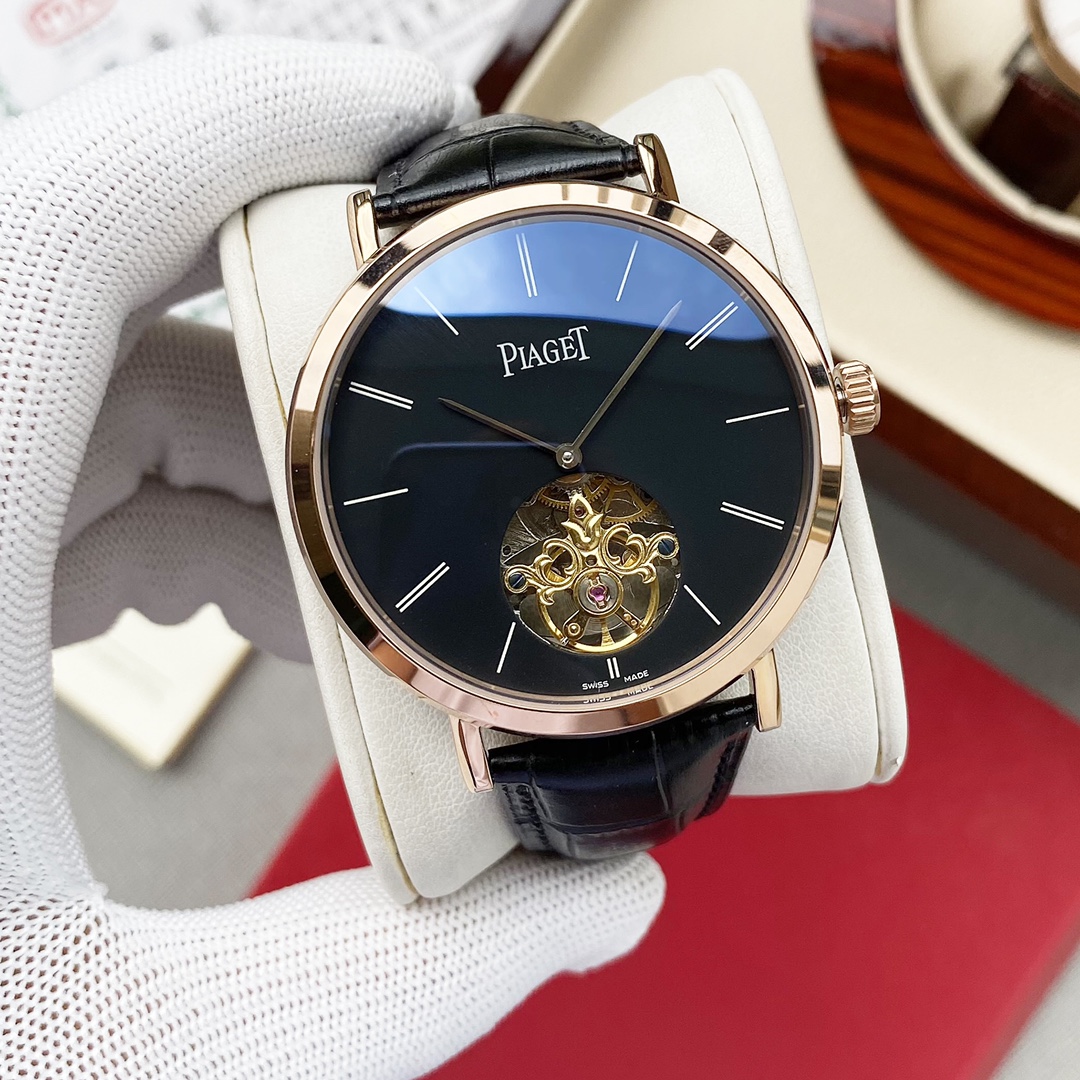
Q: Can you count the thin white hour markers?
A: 12